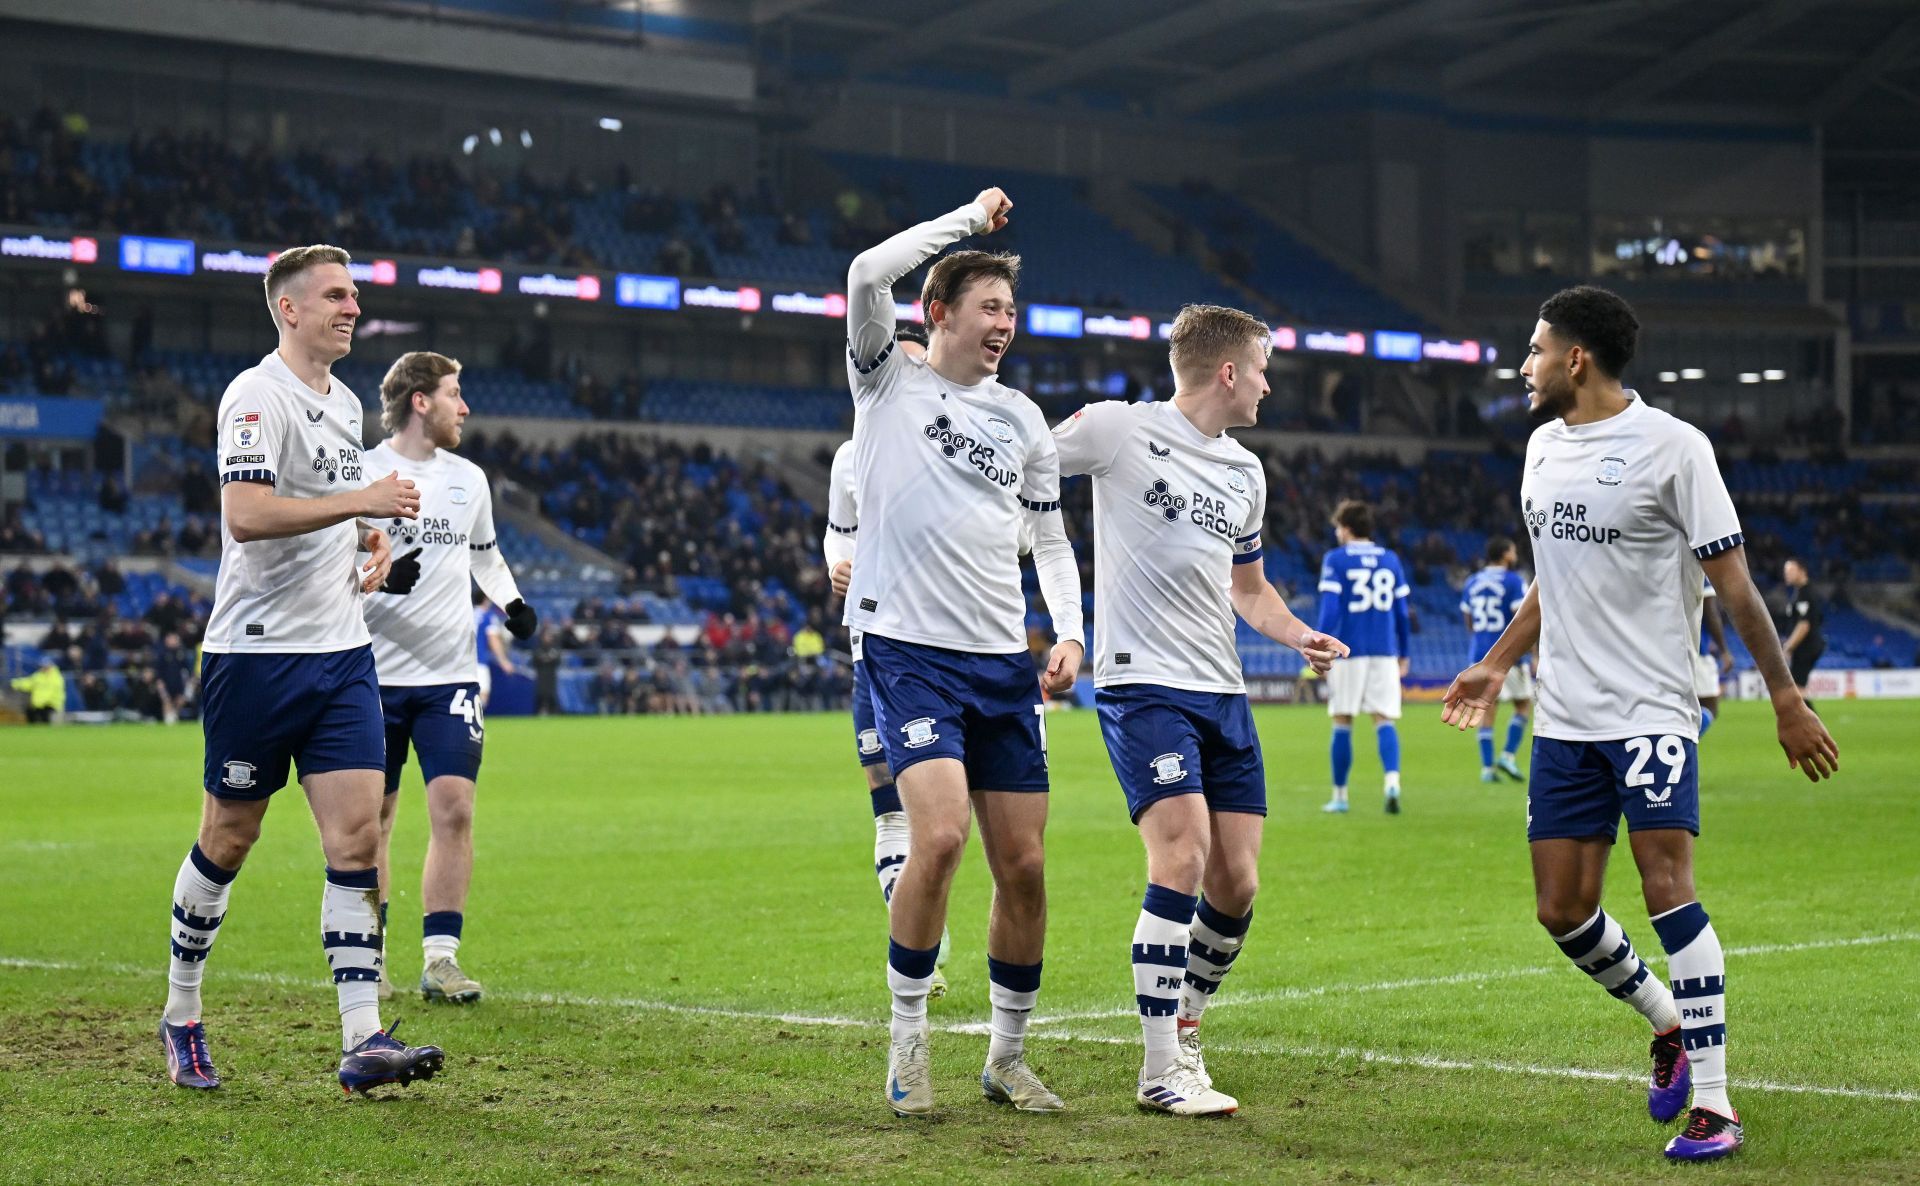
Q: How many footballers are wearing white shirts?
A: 6